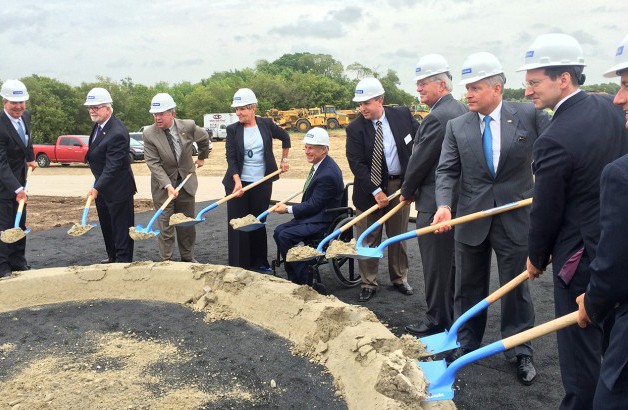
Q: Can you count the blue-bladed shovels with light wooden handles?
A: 10